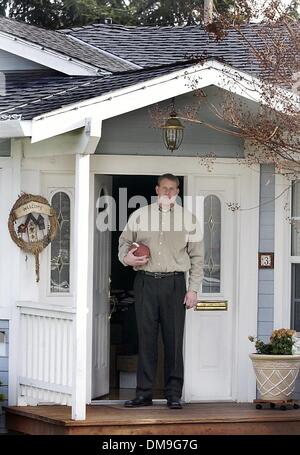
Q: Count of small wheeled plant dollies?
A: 1